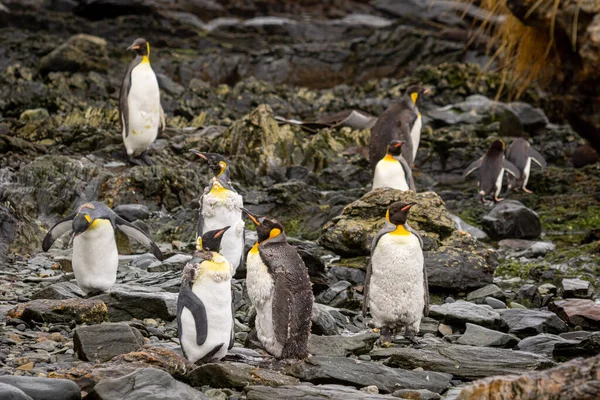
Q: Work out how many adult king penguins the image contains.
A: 8